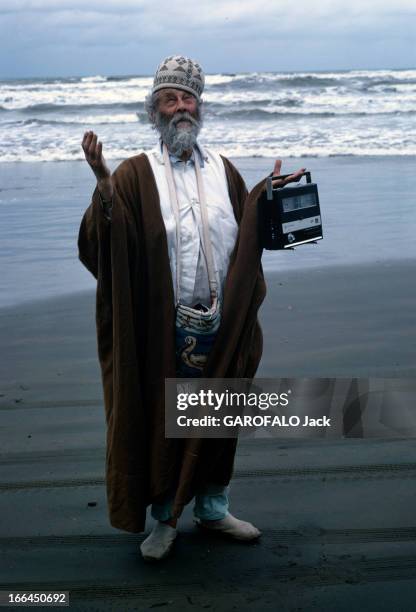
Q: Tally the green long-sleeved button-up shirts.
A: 0